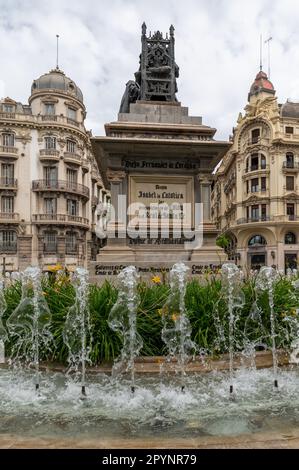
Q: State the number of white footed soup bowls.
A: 0